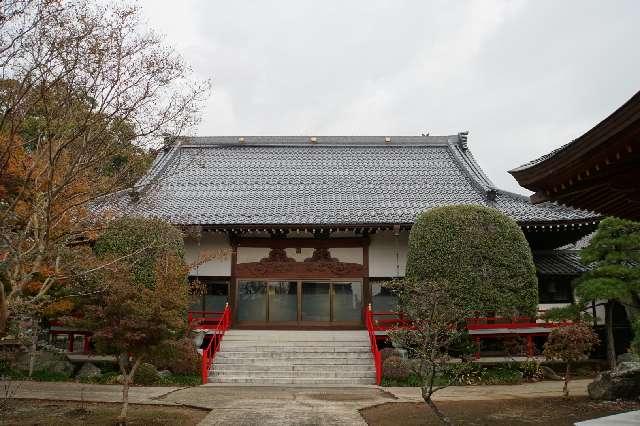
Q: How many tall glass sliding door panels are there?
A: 4